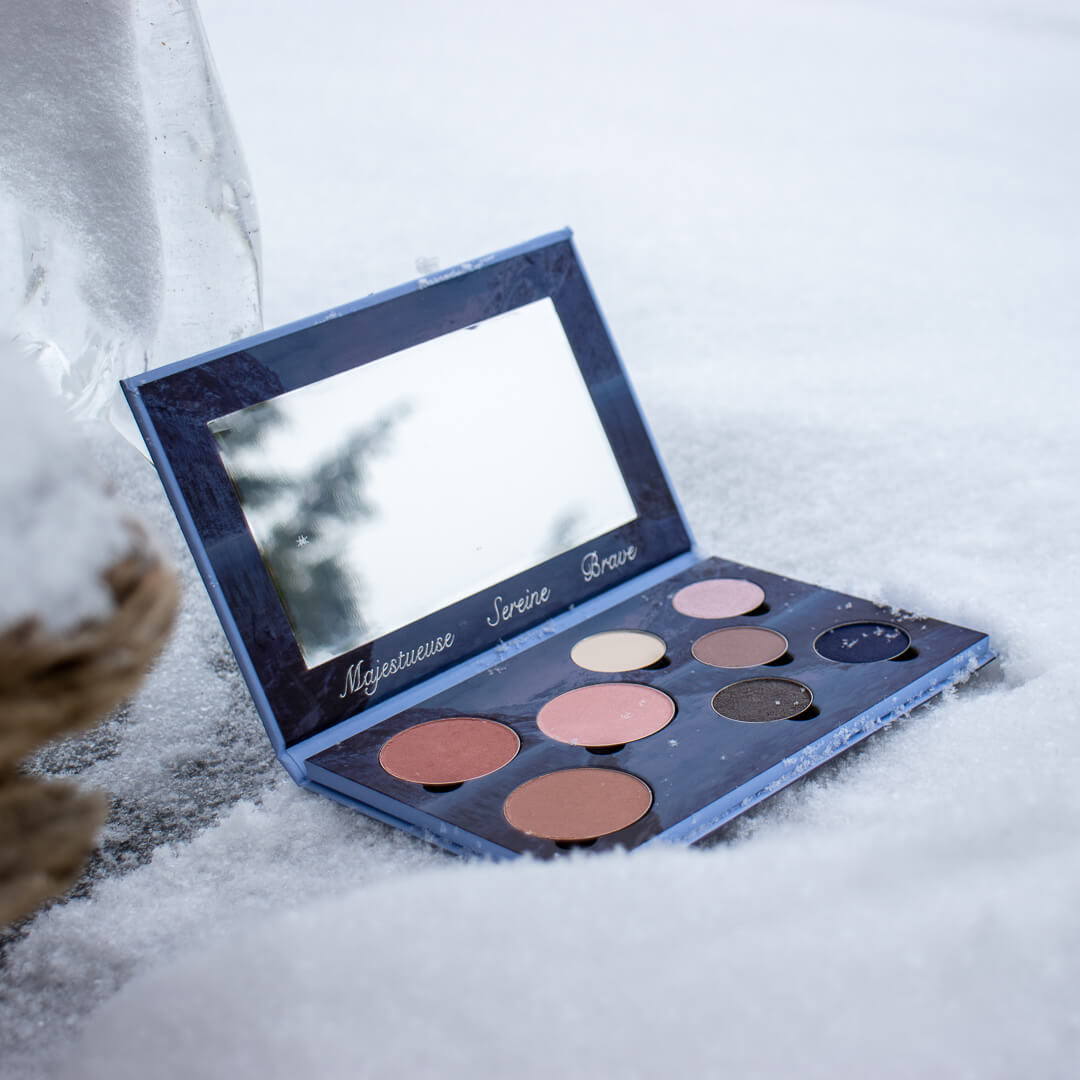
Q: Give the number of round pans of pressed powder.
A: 8